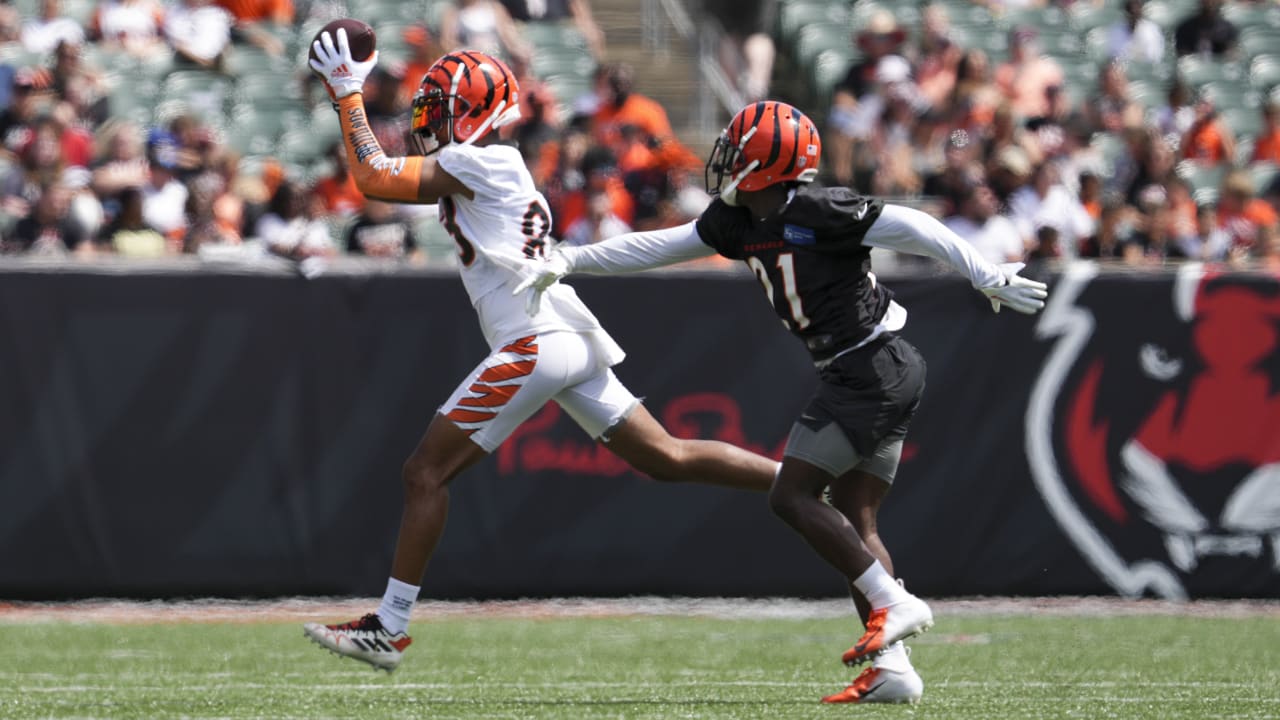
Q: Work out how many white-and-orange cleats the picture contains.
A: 2